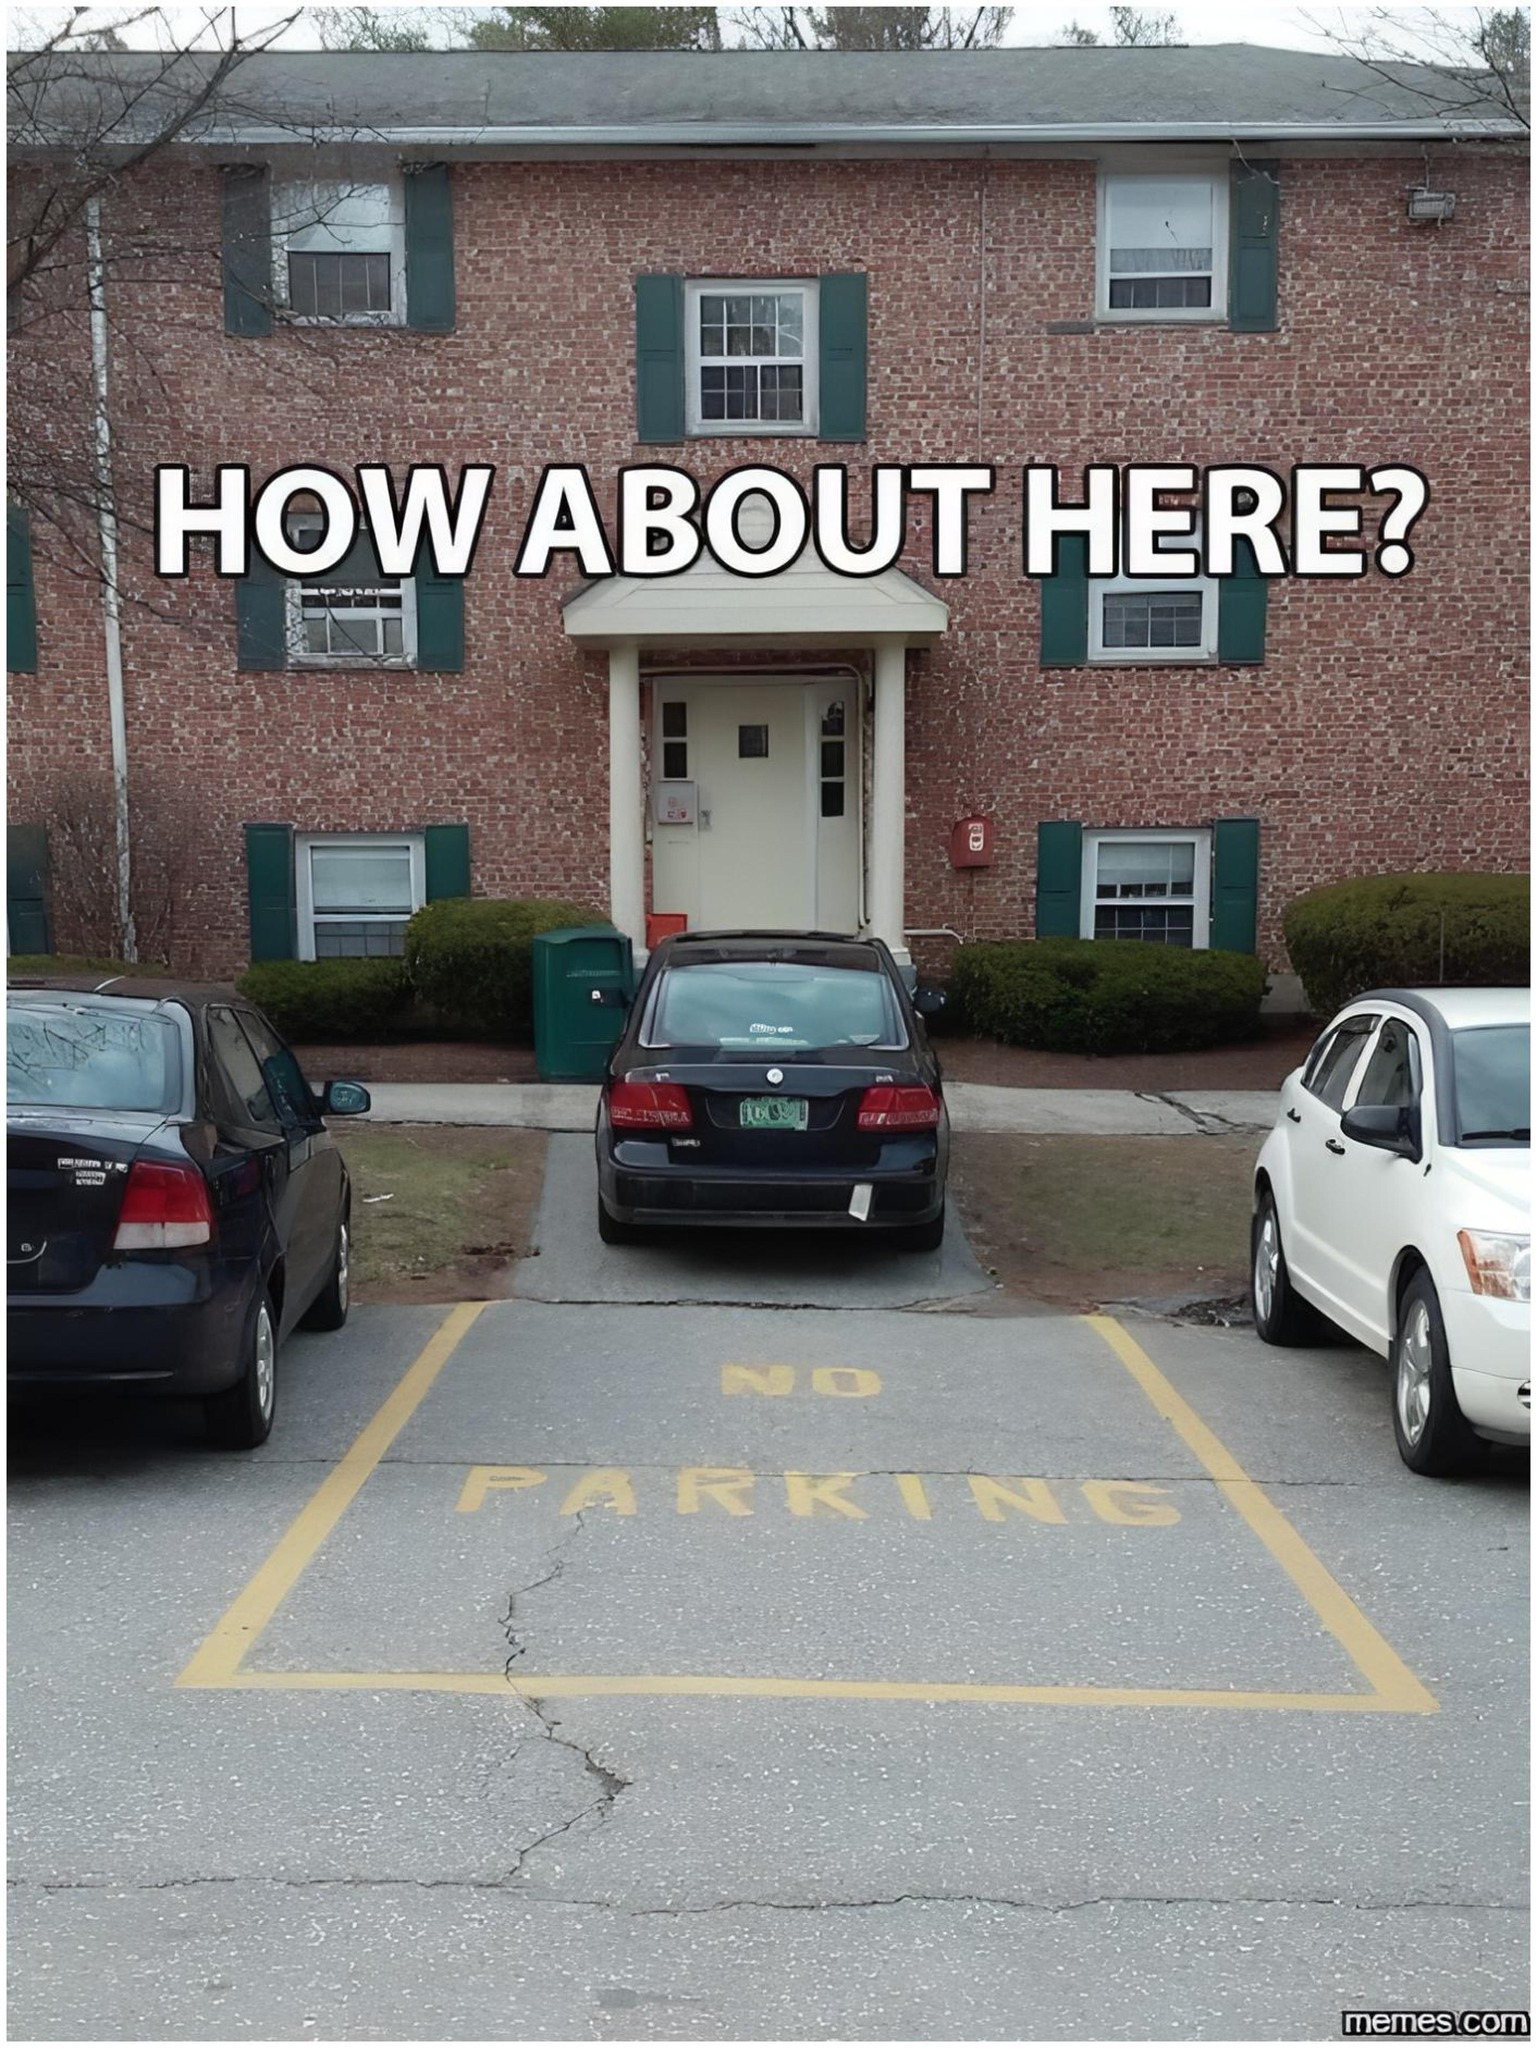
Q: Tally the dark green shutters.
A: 15